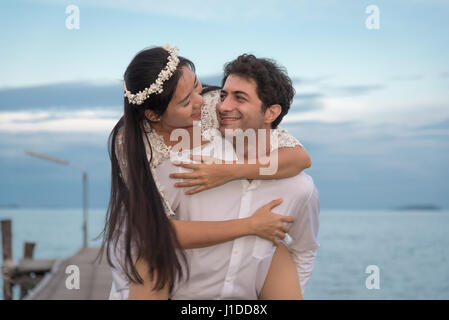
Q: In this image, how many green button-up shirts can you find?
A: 0